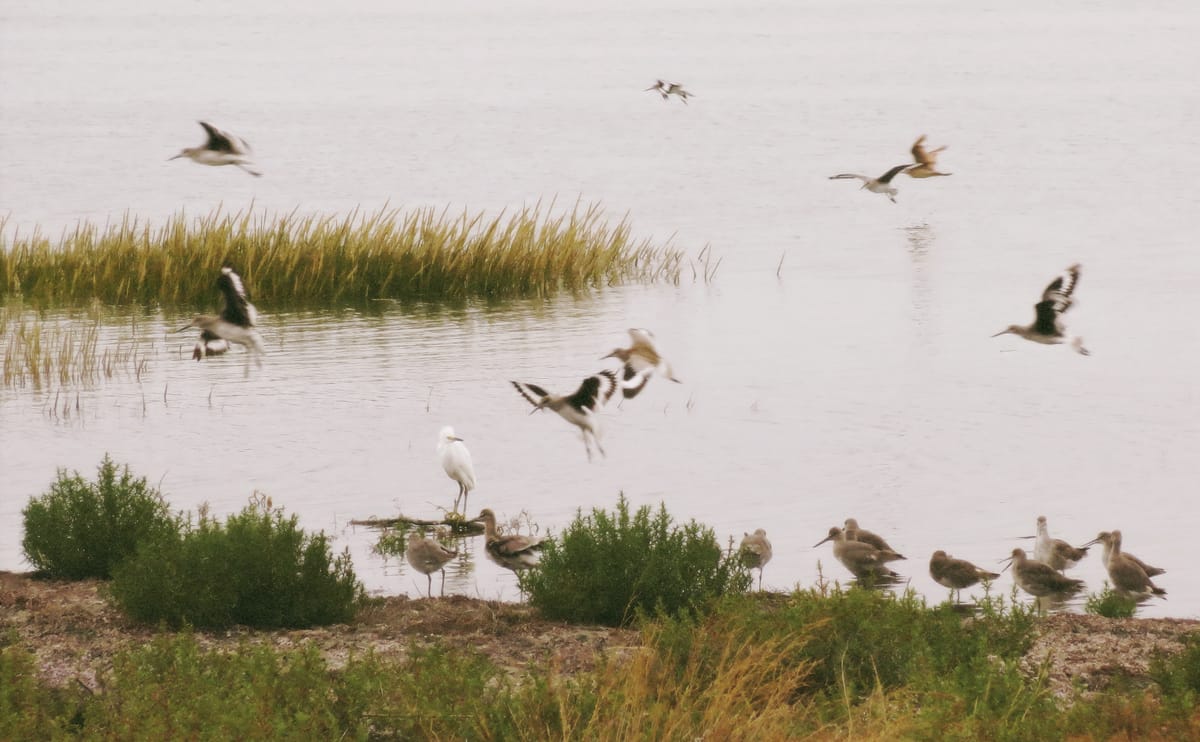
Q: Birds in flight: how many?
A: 8